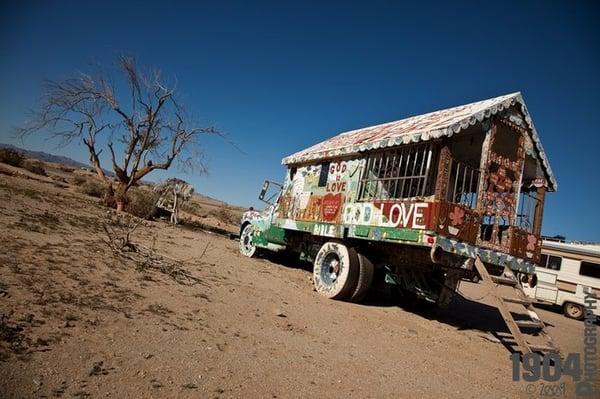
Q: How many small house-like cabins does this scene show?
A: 1